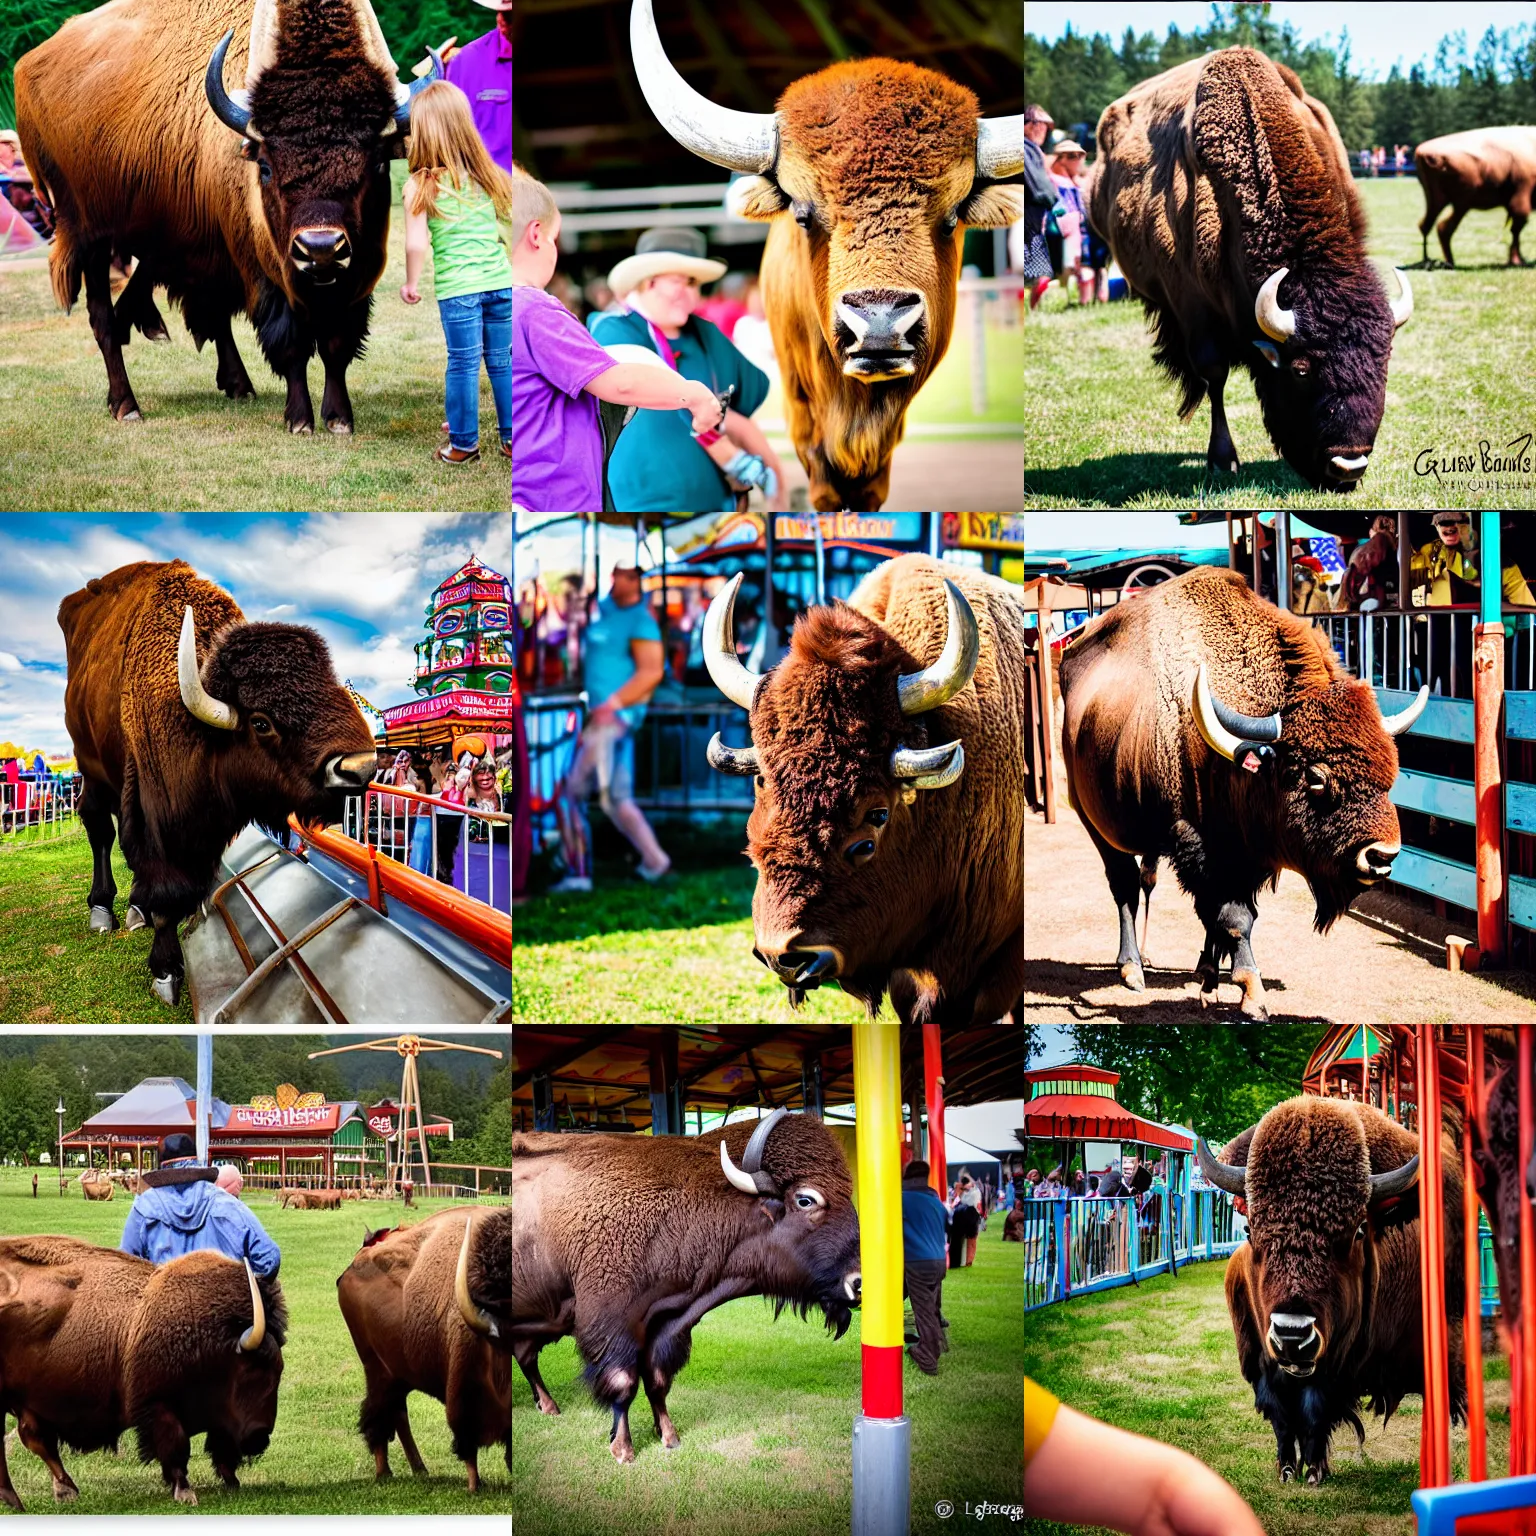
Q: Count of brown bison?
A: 11